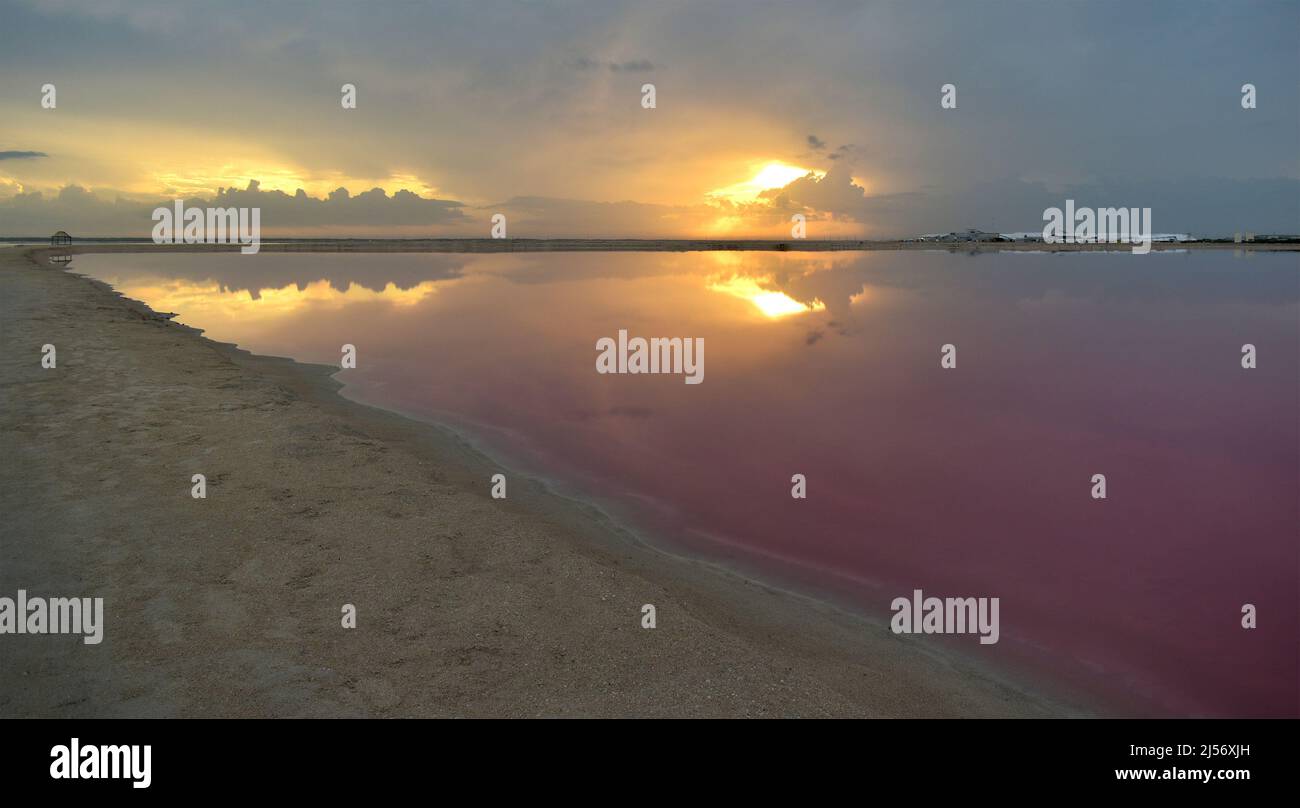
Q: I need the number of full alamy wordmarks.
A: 6